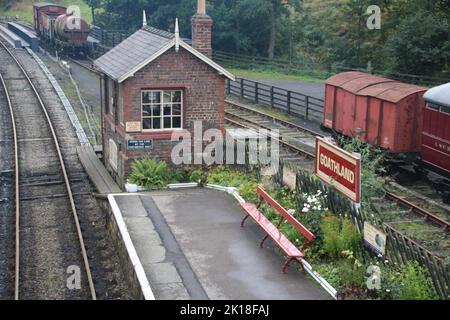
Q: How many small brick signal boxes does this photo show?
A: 1